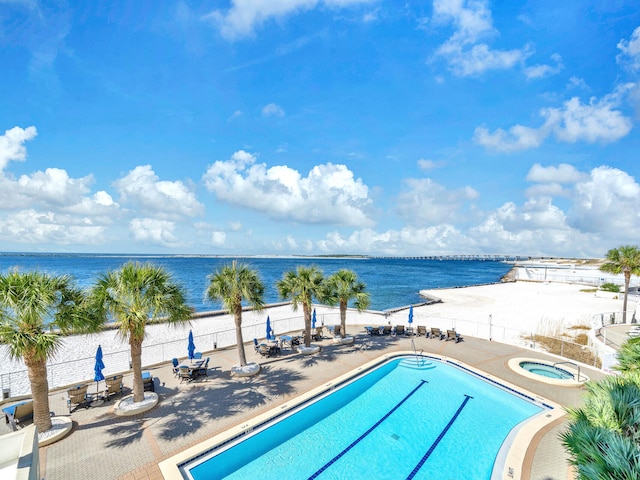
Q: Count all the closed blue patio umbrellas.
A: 5